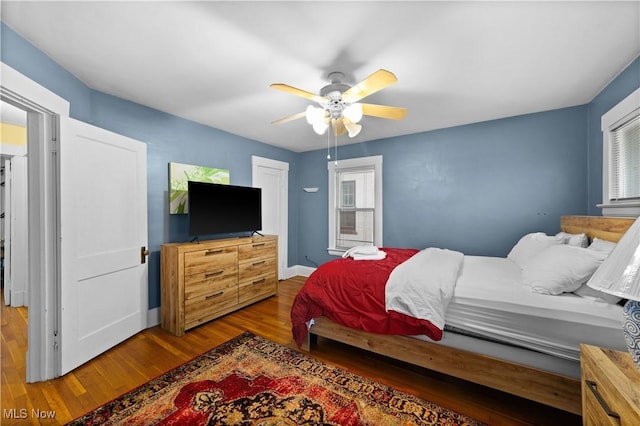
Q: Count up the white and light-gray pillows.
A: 4